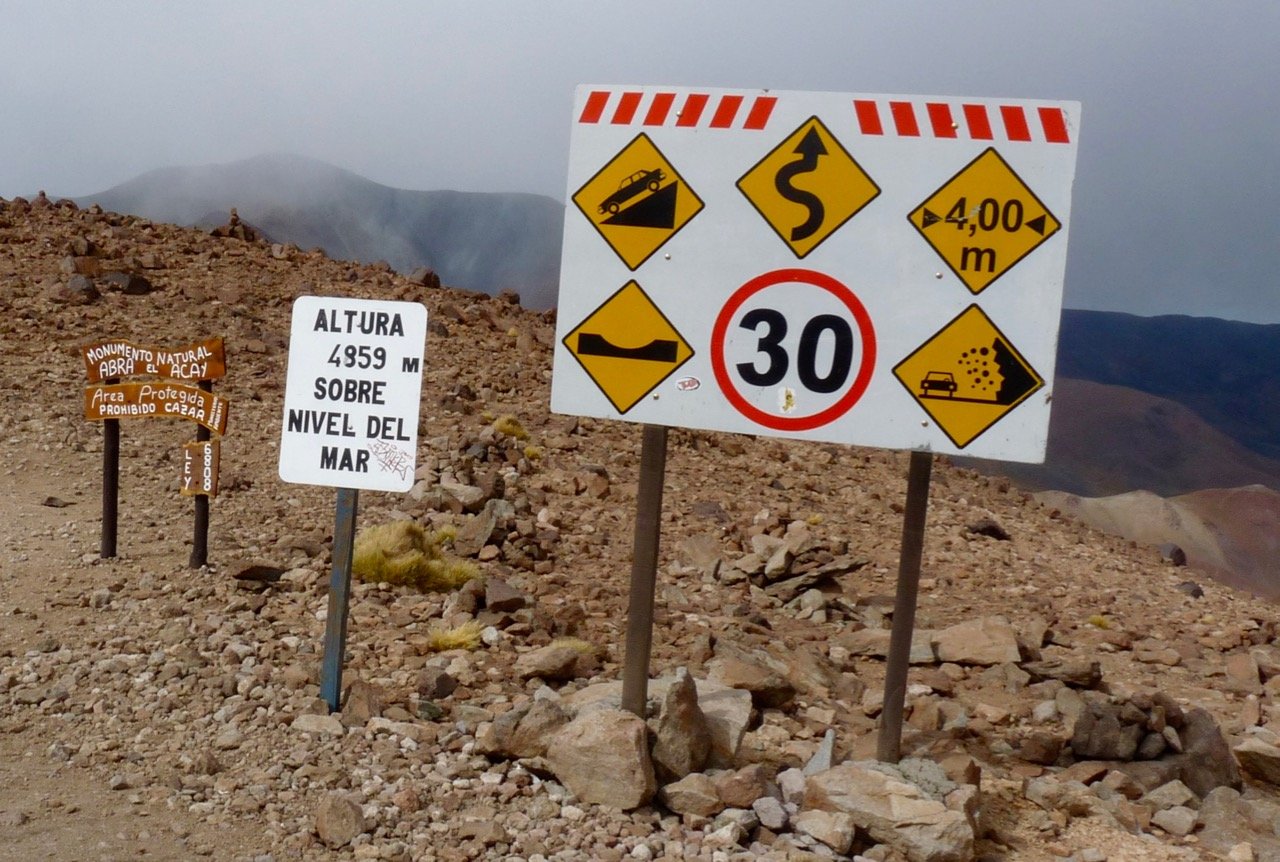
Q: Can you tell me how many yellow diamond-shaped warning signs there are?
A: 5